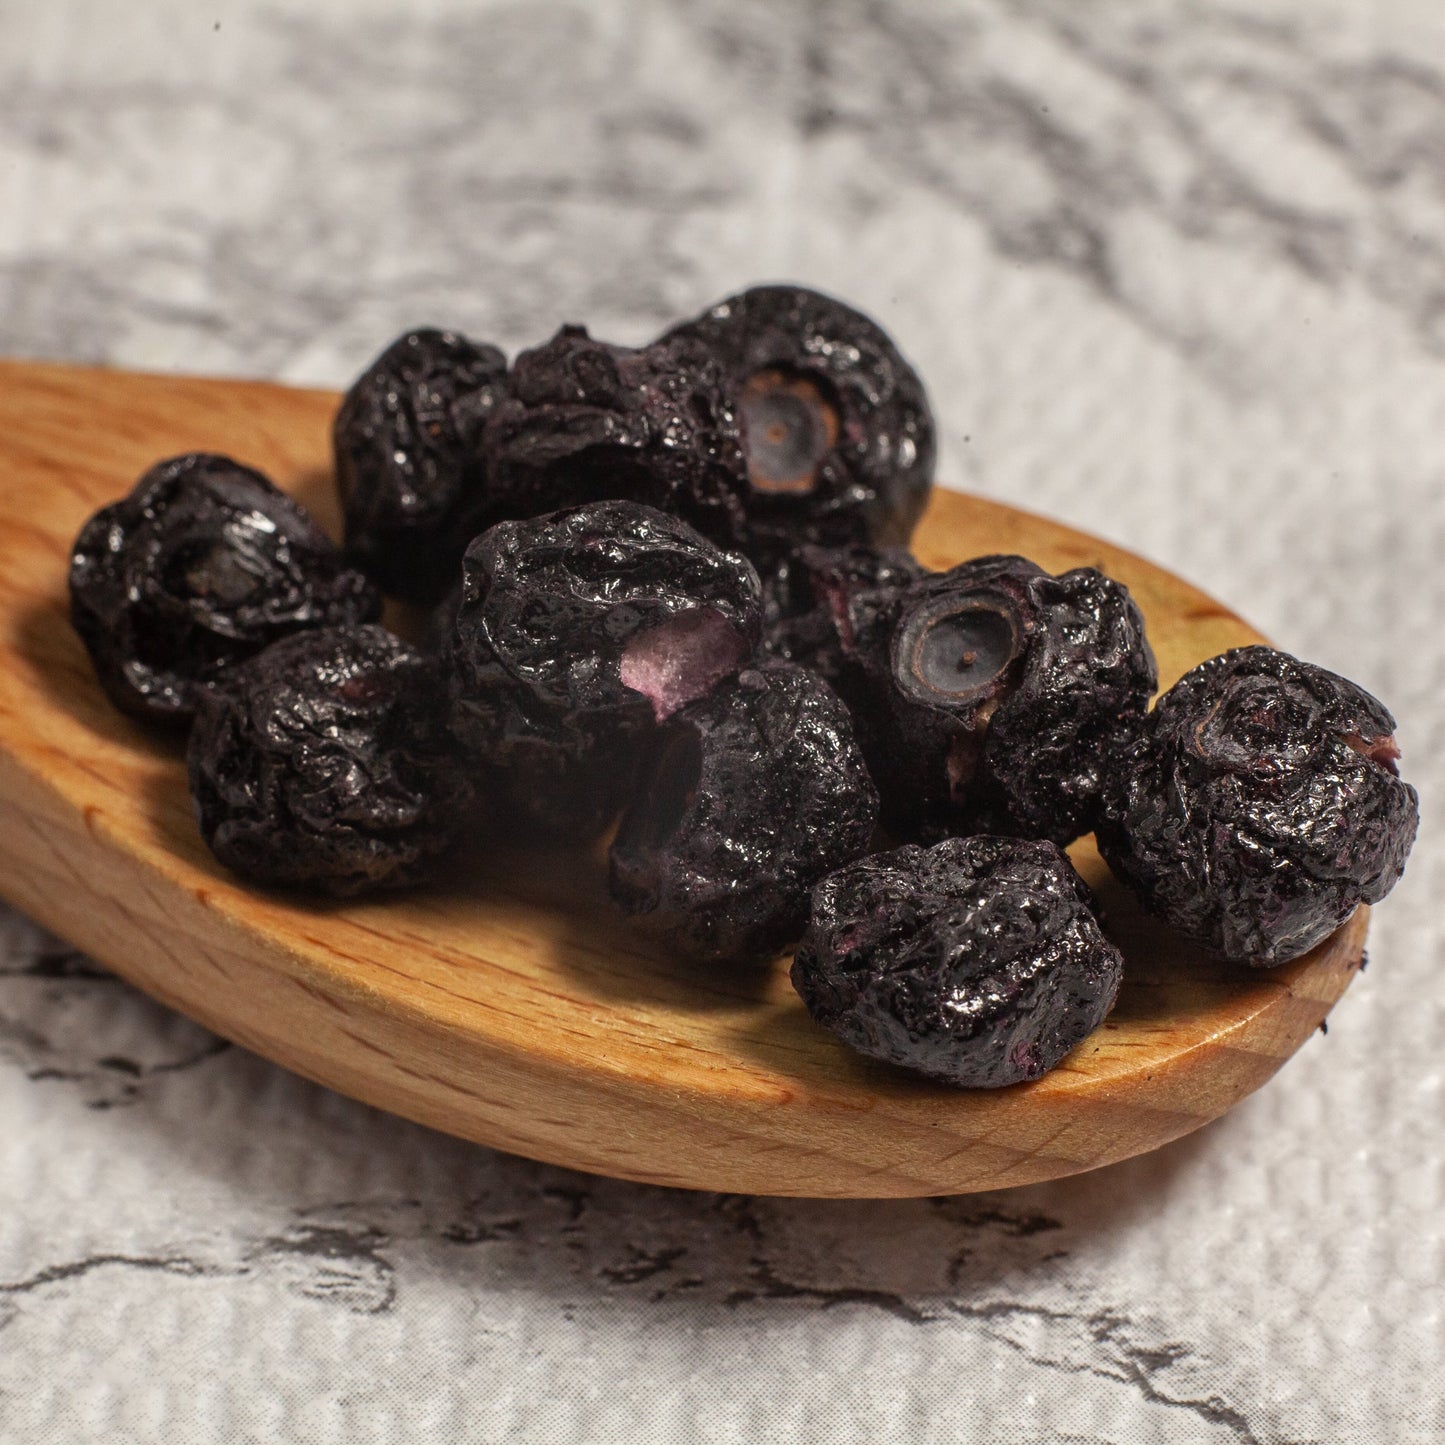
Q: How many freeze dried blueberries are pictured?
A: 11